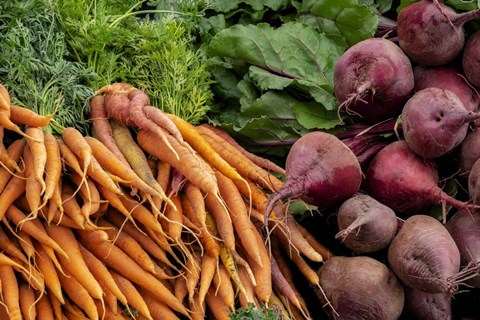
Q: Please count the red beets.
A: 14